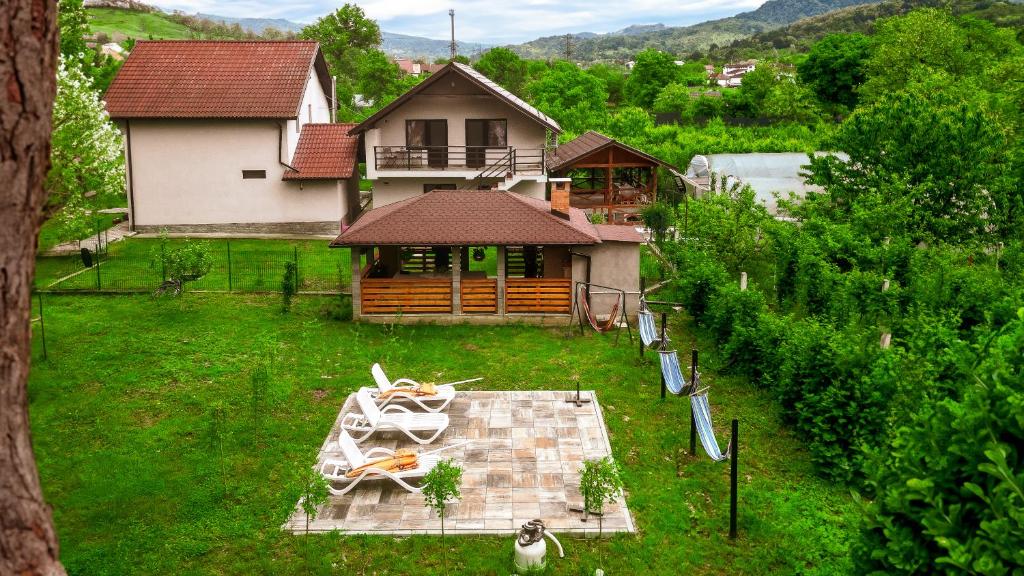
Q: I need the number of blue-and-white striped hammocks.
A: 3